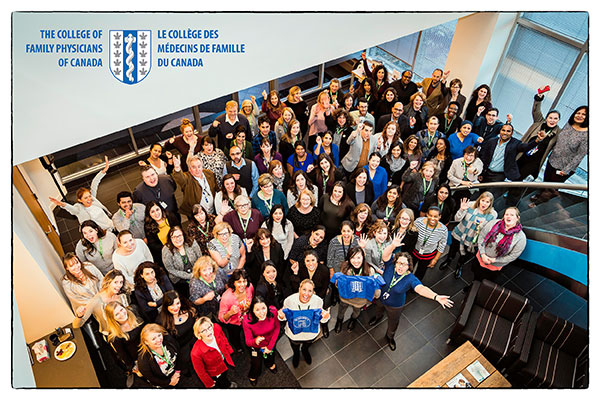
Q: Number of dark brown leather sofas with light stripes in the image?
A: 2